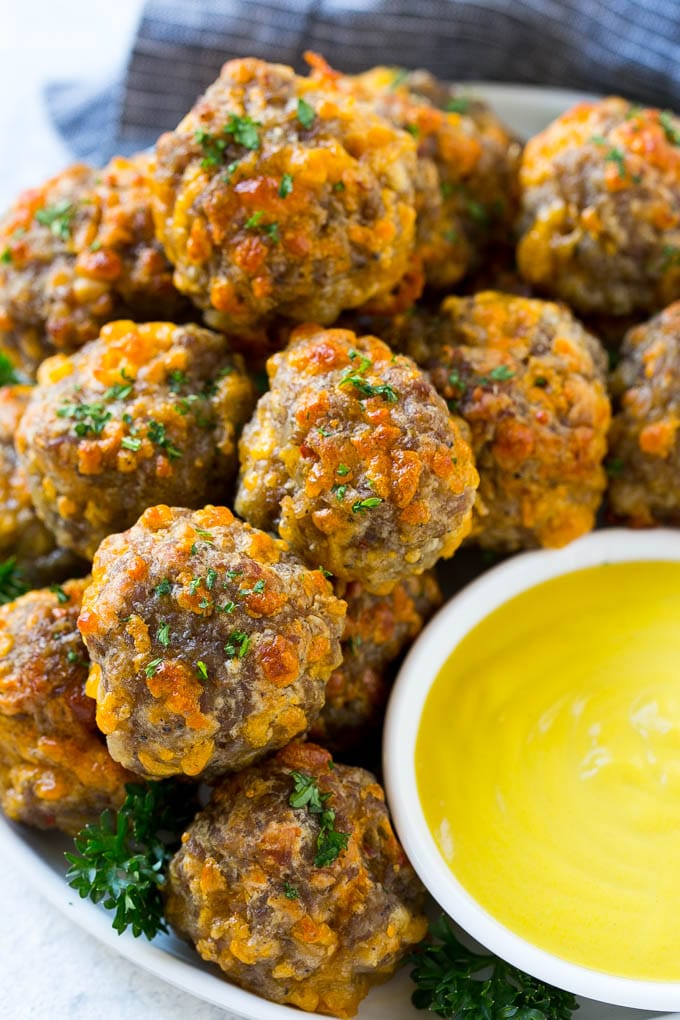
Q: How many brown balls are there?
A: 13